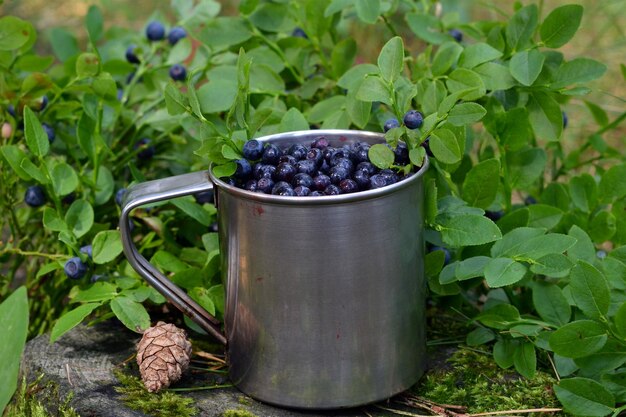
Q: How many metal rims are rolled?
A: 1